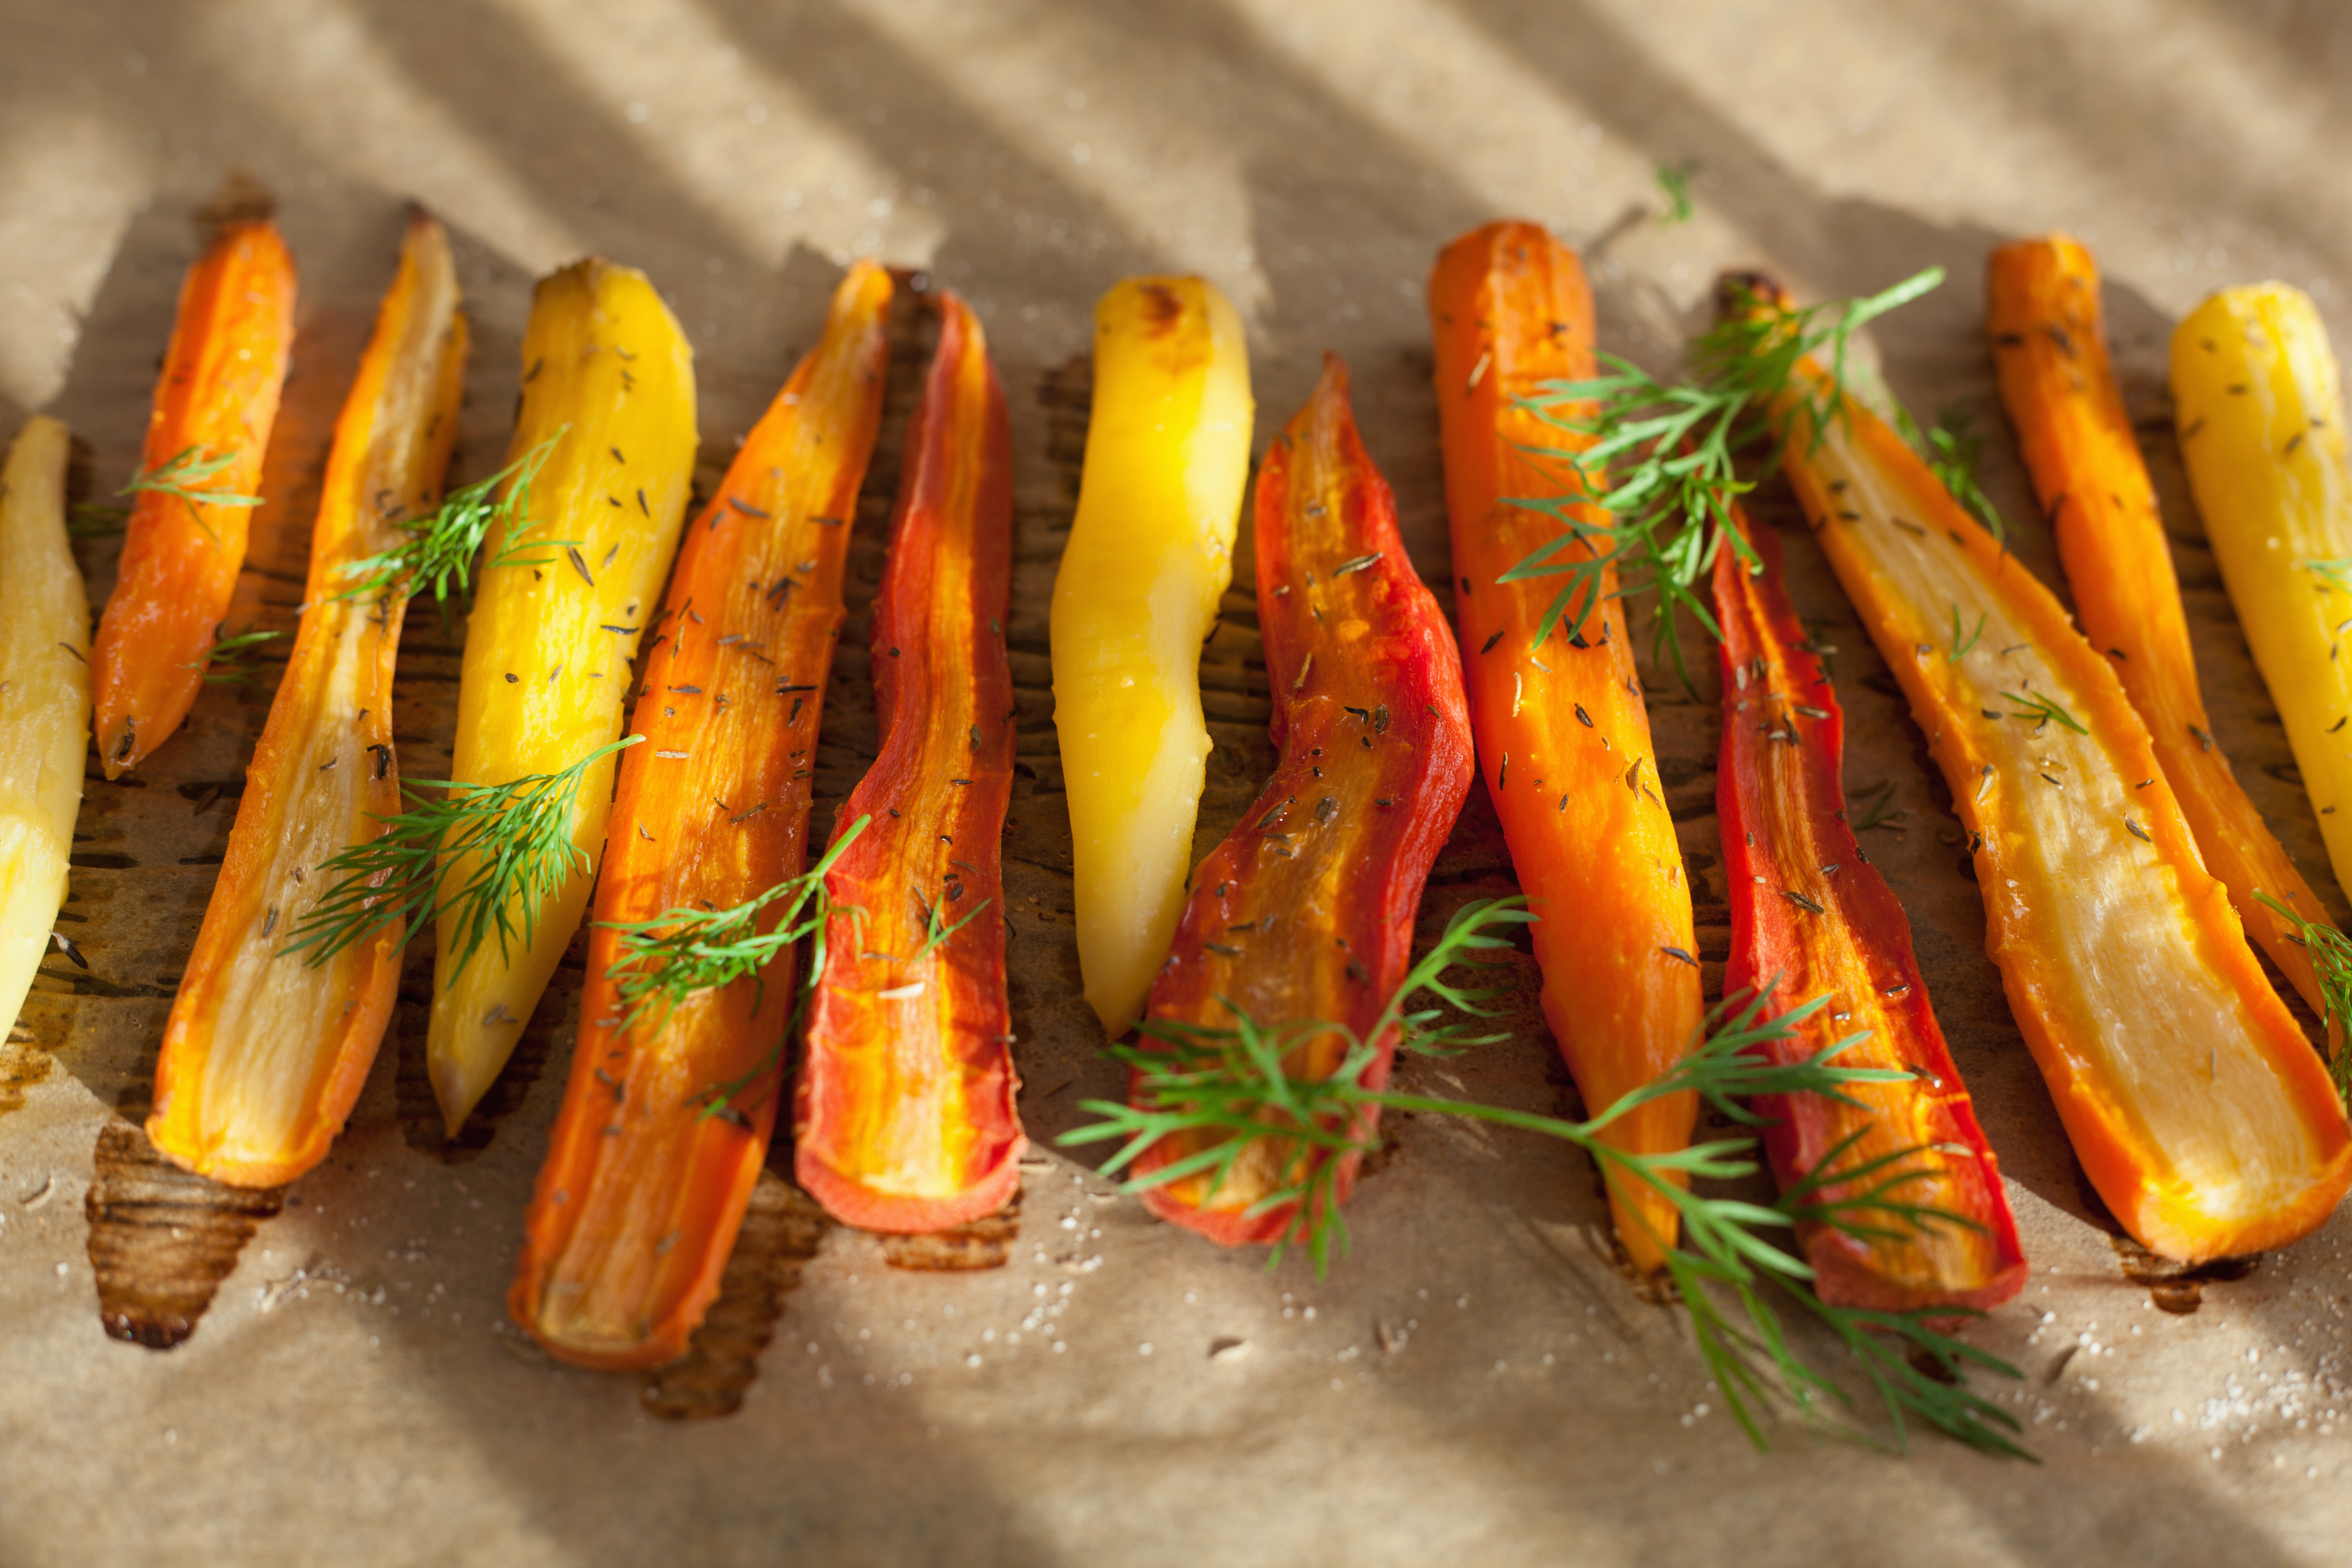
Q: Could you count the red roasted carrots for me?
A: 3